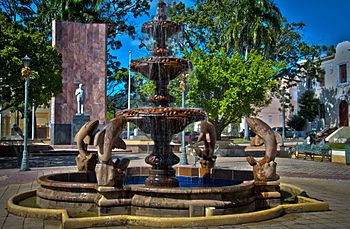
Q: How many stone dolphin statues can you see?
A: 4